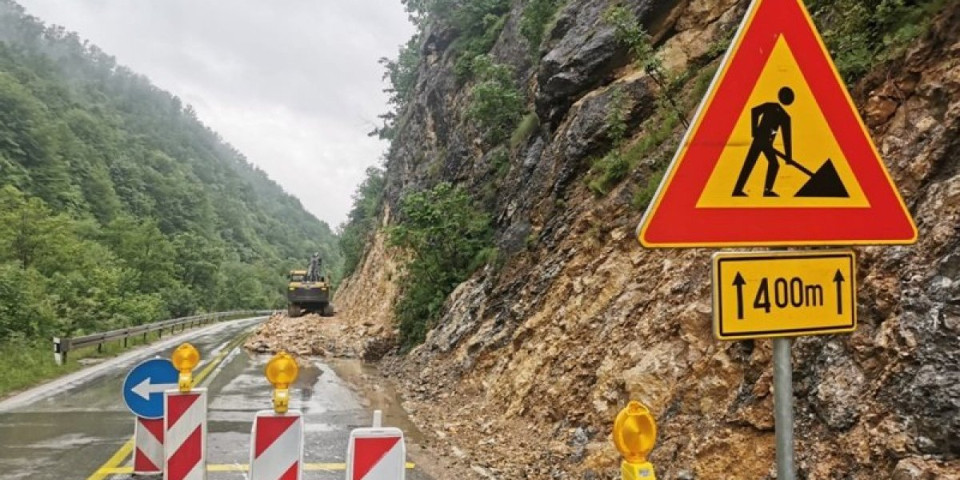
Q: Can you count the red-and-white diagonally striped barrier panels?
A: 4